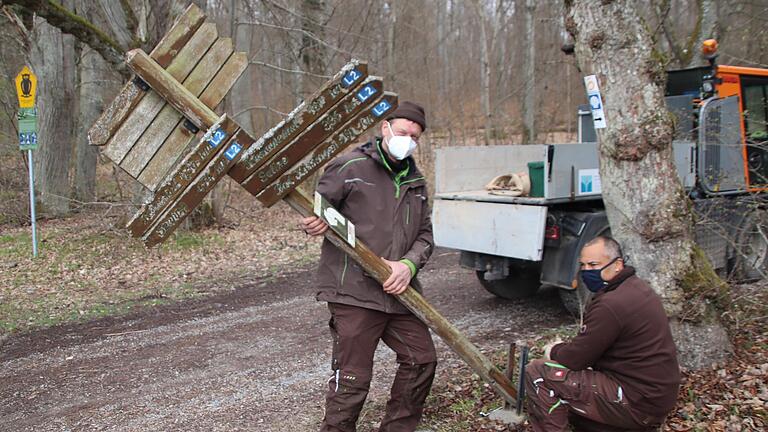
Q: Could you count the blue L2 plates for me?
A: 5